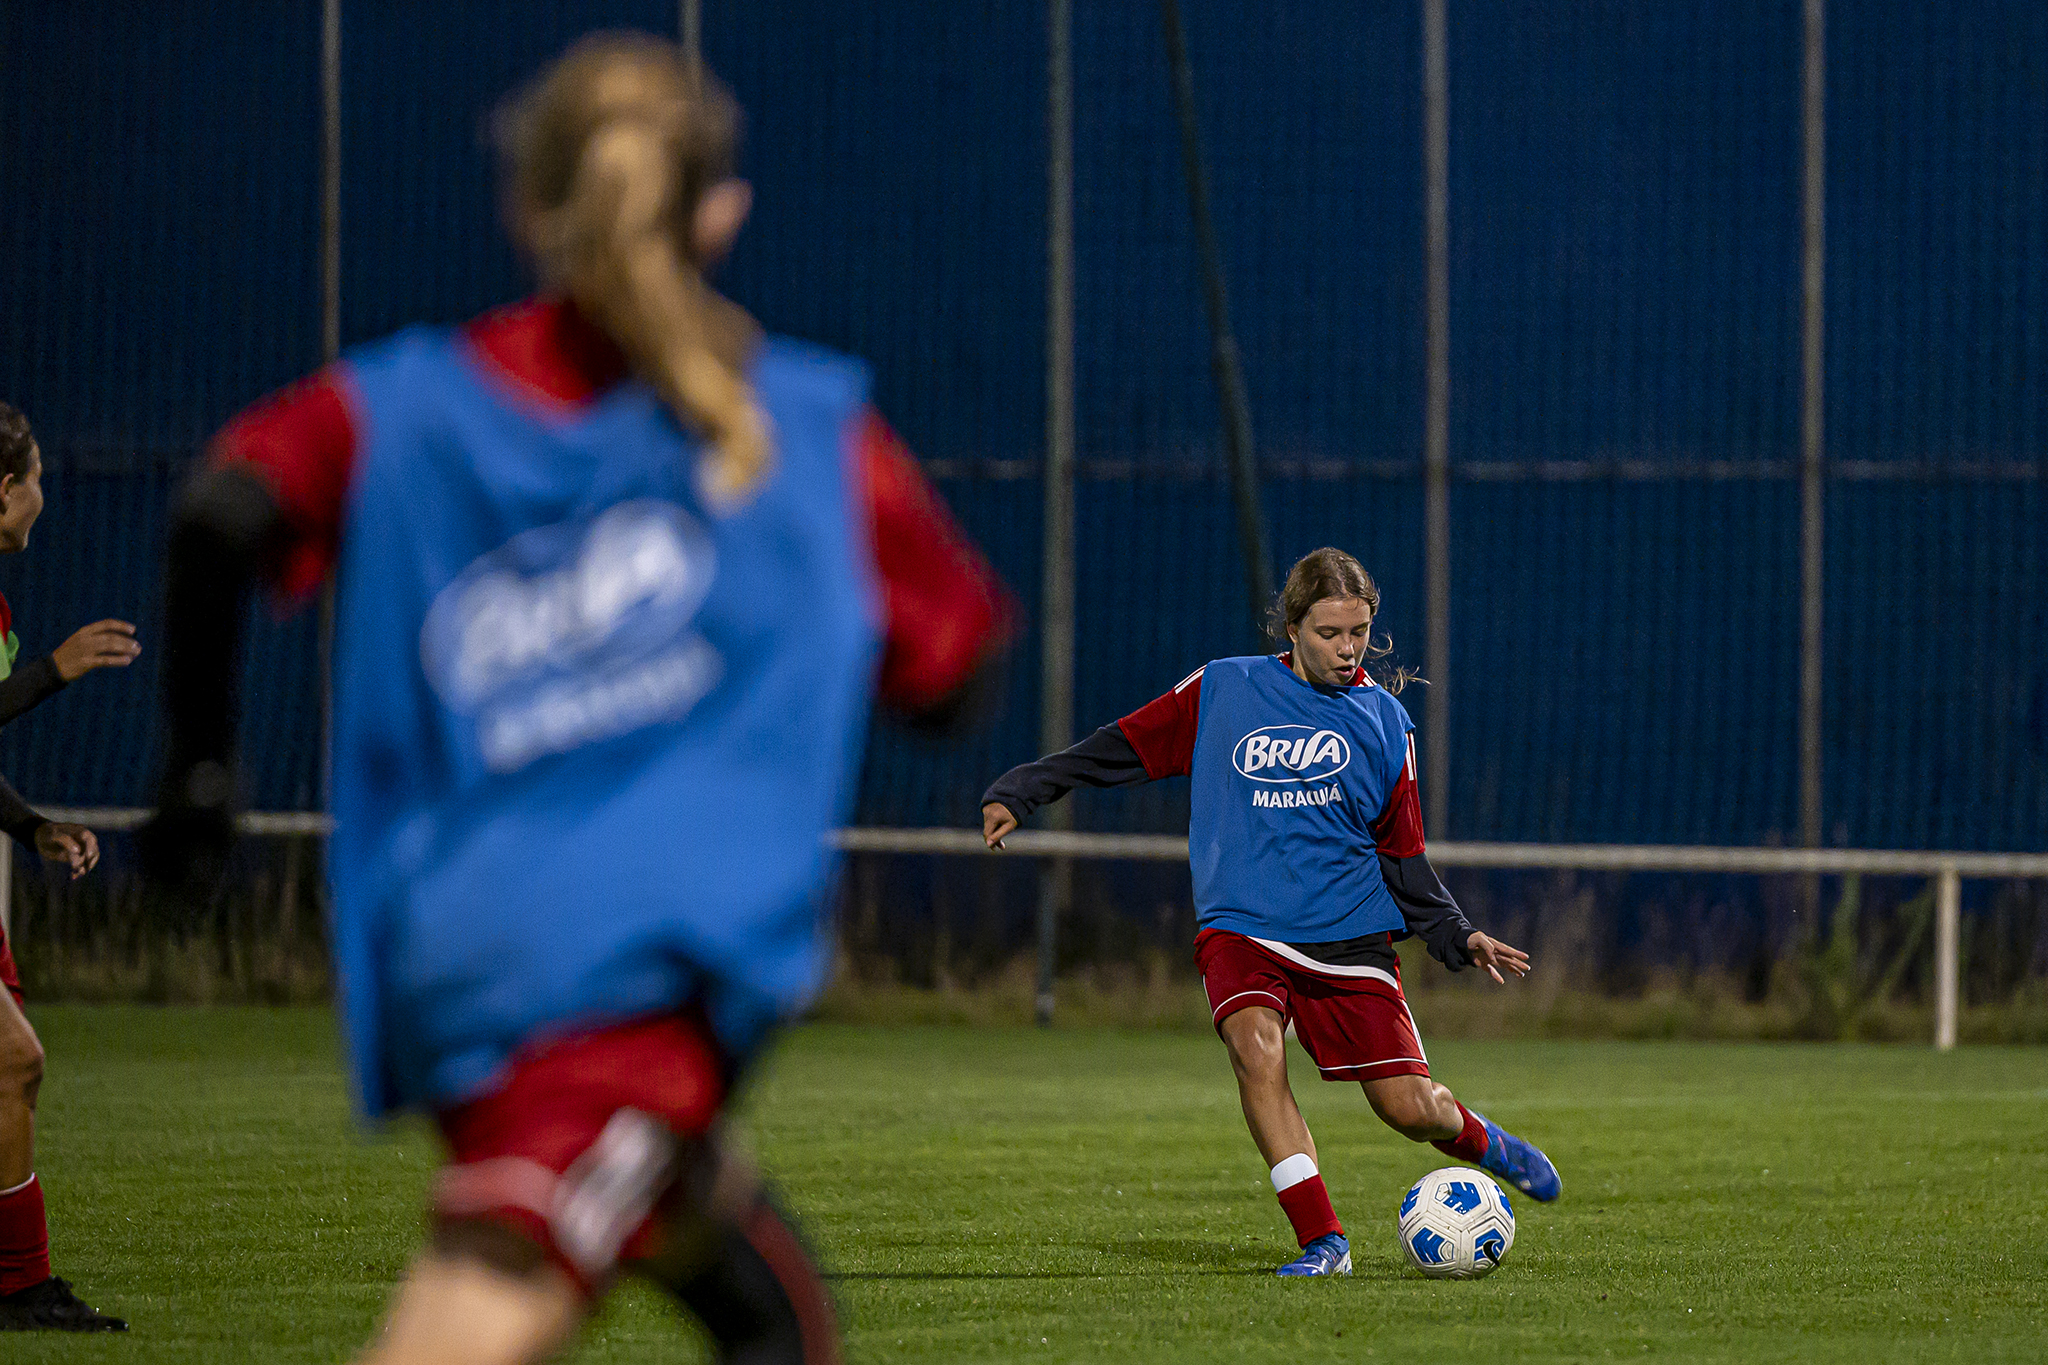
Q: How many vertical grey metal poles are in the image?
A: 5